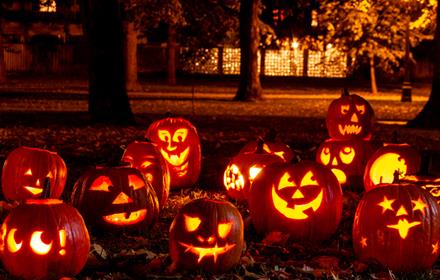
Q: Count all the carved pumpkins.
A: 14